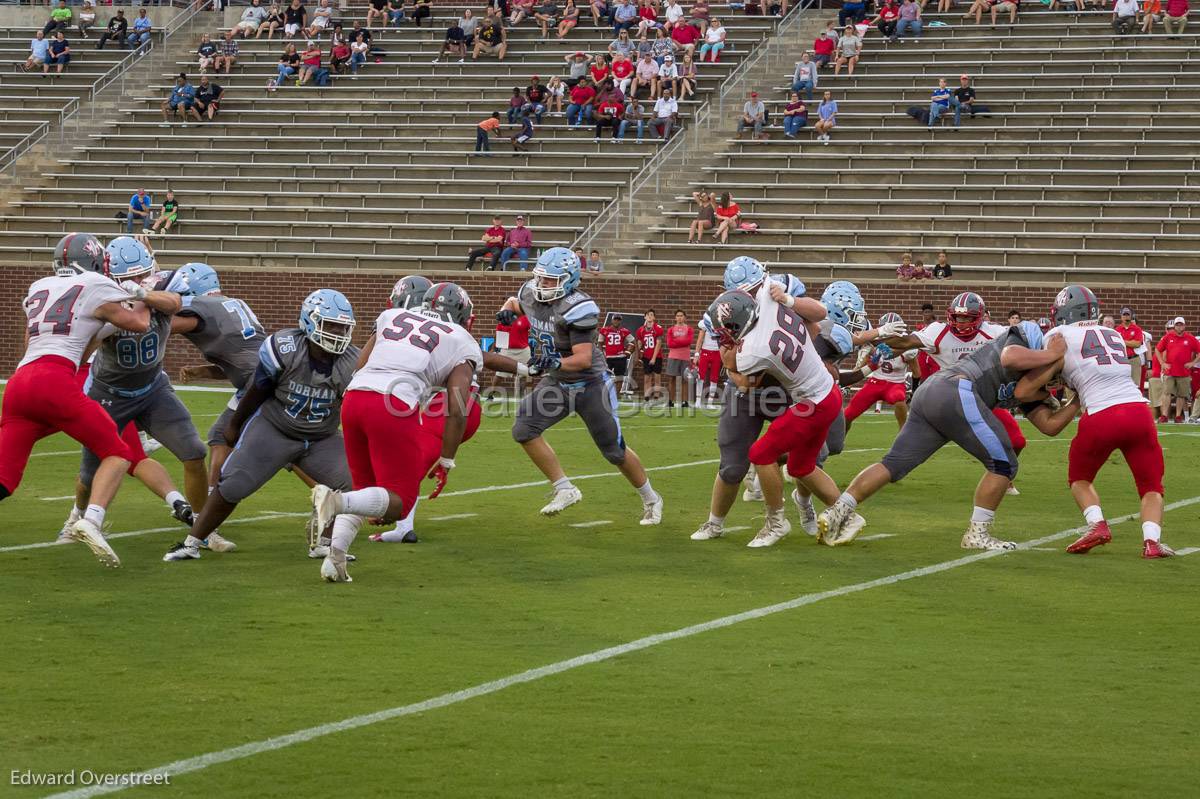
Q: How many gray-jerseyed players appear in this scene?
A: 7